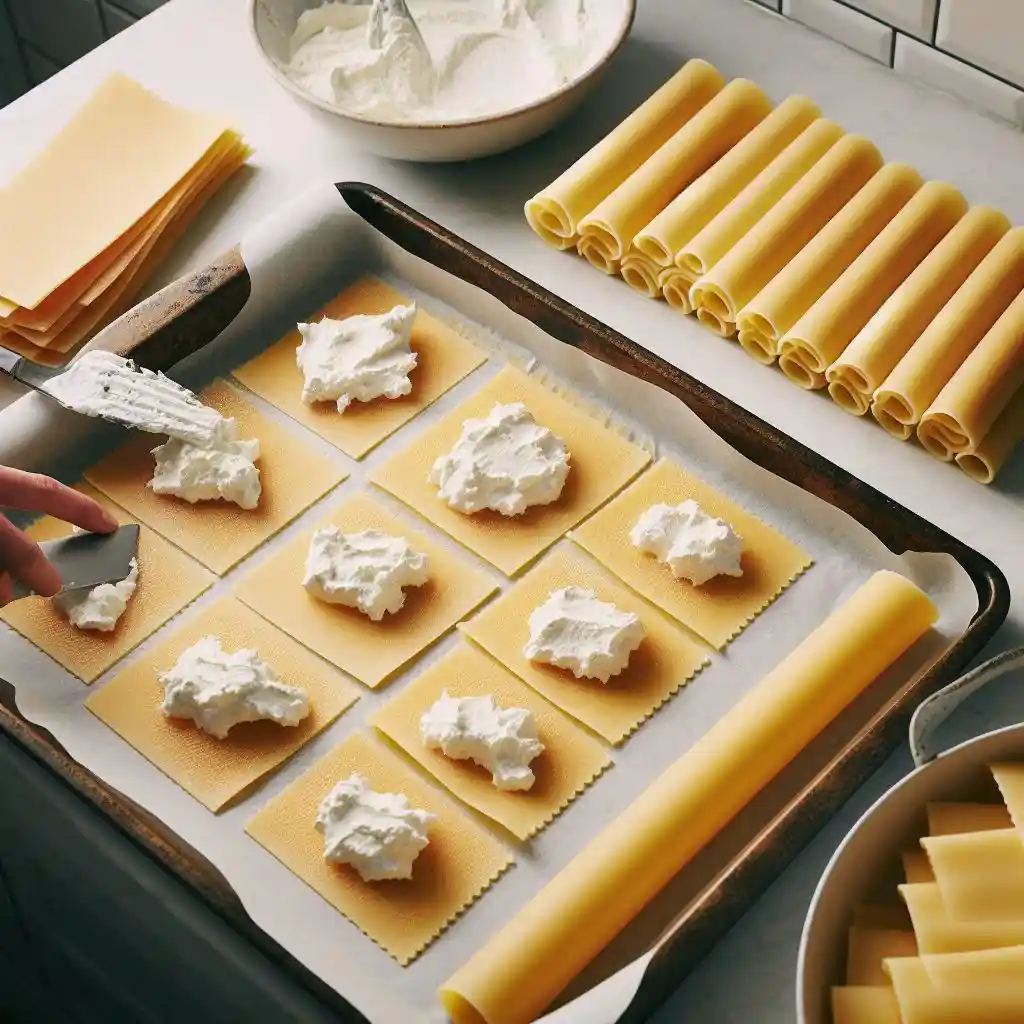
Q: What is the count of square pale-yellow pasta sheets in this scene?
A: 10